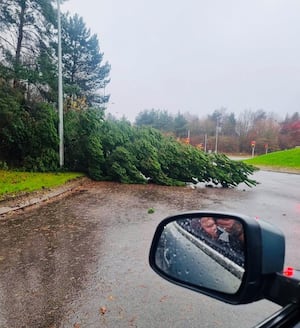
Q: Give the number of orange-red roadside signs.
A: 2